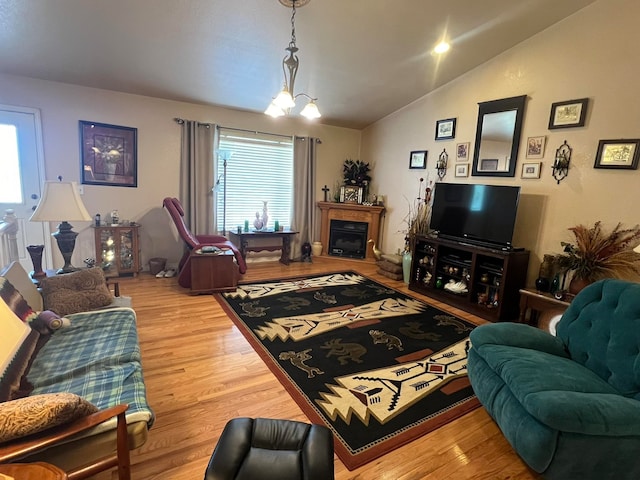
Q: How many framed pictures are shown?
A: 9